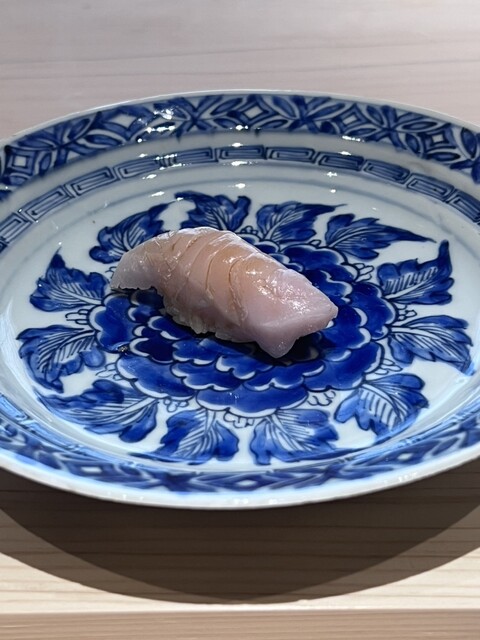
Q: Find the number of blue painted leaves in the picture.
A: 12